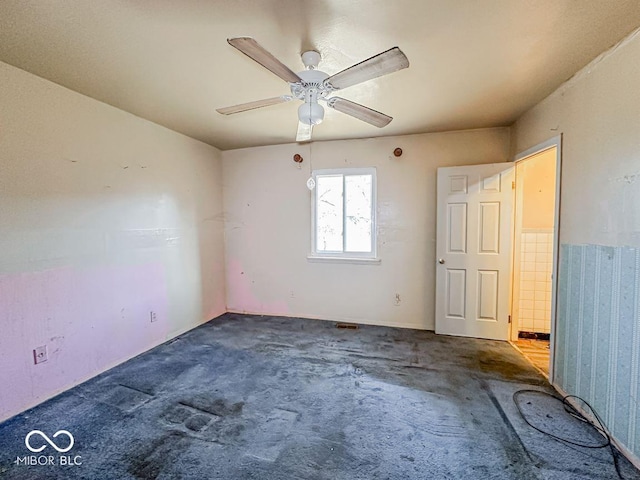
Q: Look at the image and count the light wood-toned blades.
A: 5